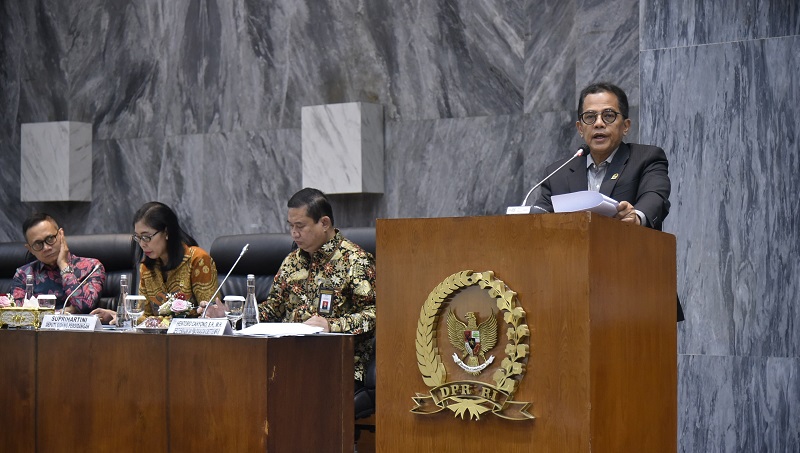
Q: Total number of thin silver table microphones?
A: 2